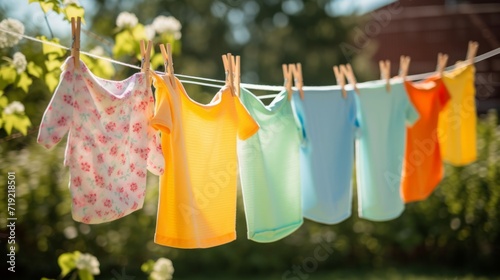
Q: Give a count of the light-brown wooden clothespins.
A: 13